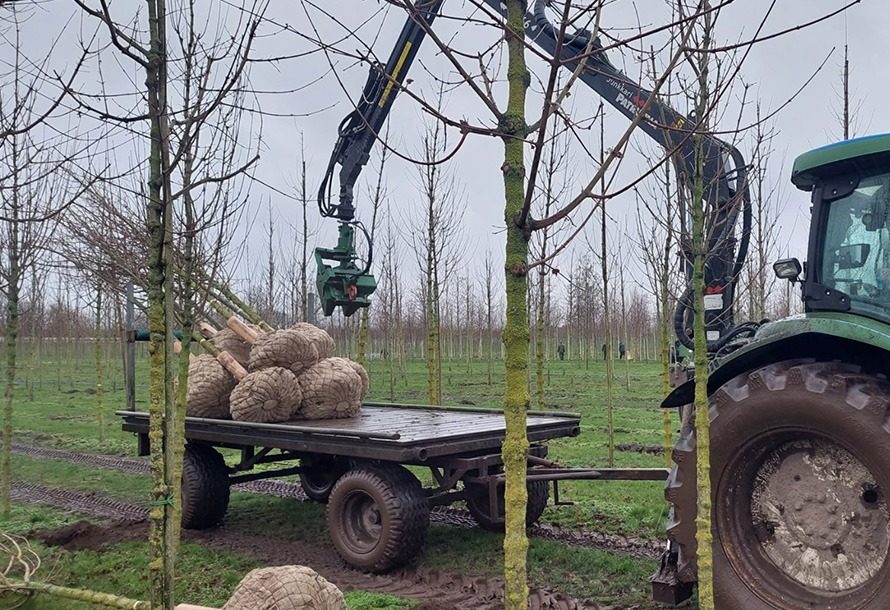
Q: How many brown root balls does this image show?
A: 8